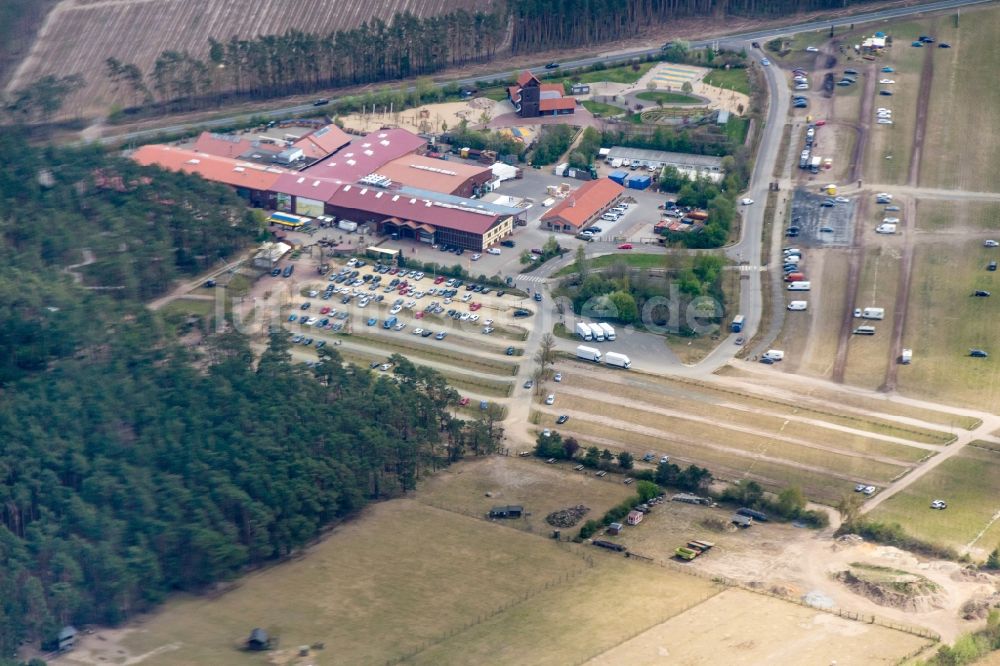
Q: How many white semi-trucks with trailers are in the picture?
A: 5